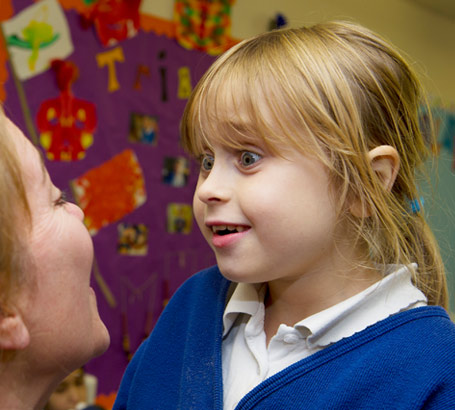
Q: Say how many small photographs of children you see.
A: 4